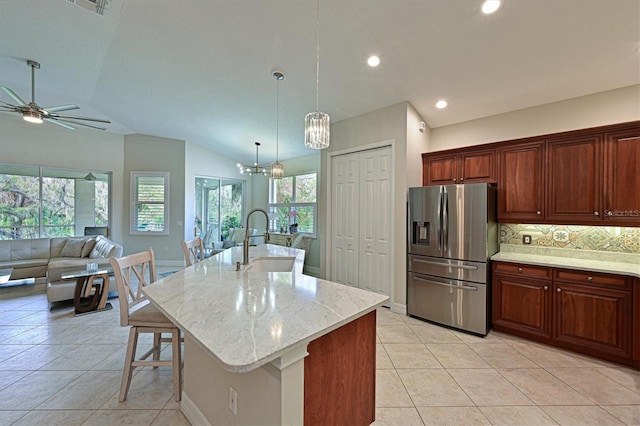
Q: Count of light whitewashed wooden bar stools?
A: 2